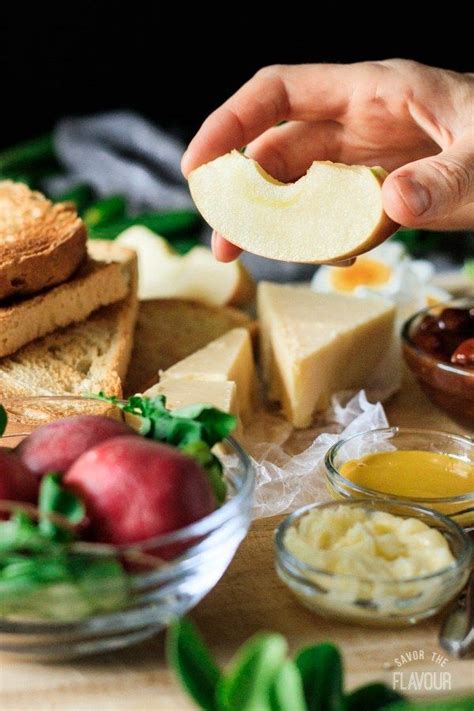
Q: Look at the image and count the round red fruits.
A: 3